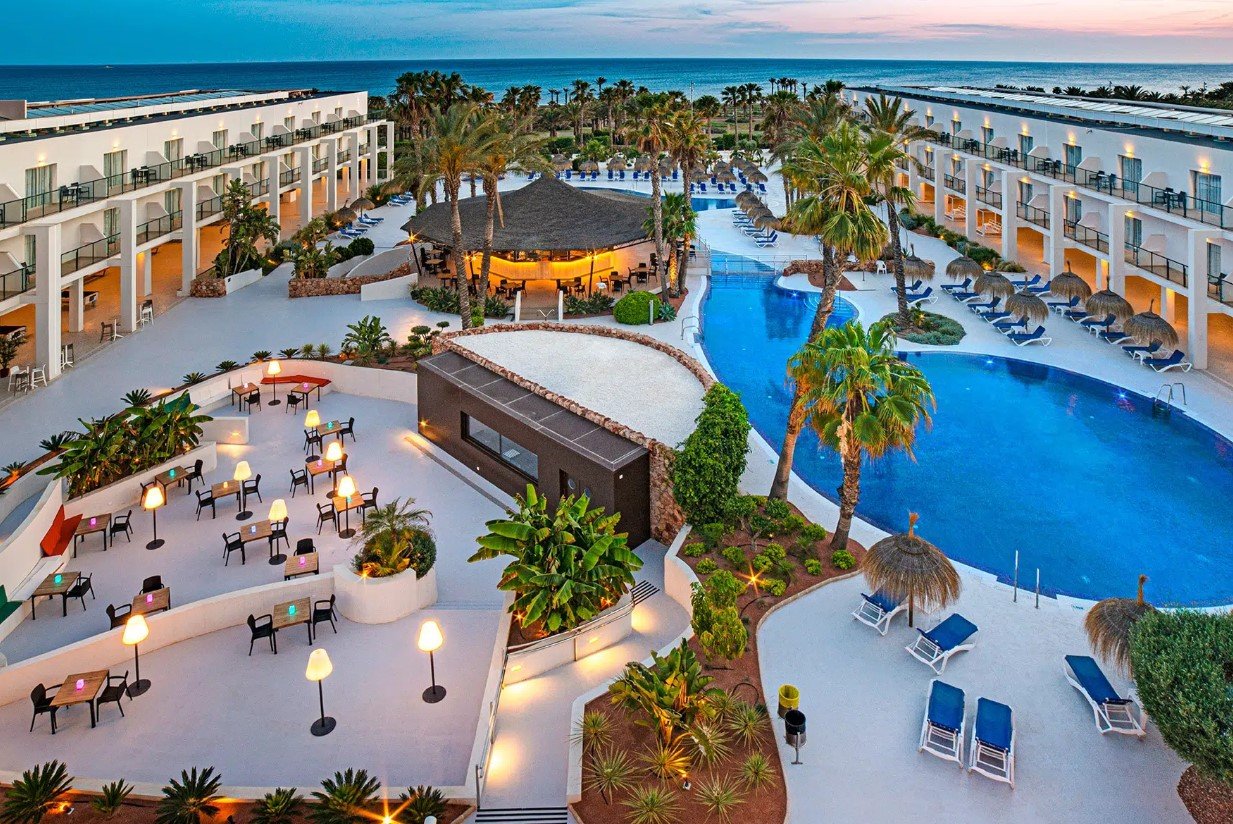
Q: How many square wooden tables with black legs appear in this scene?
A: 14